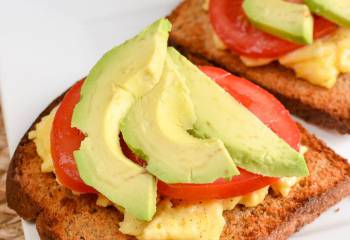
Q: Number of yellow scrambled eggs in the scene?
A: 2